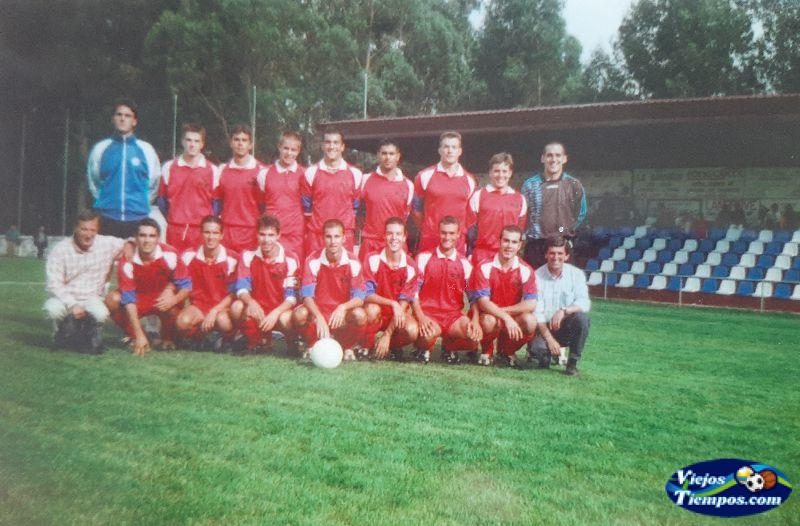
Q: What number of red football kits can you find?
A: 14